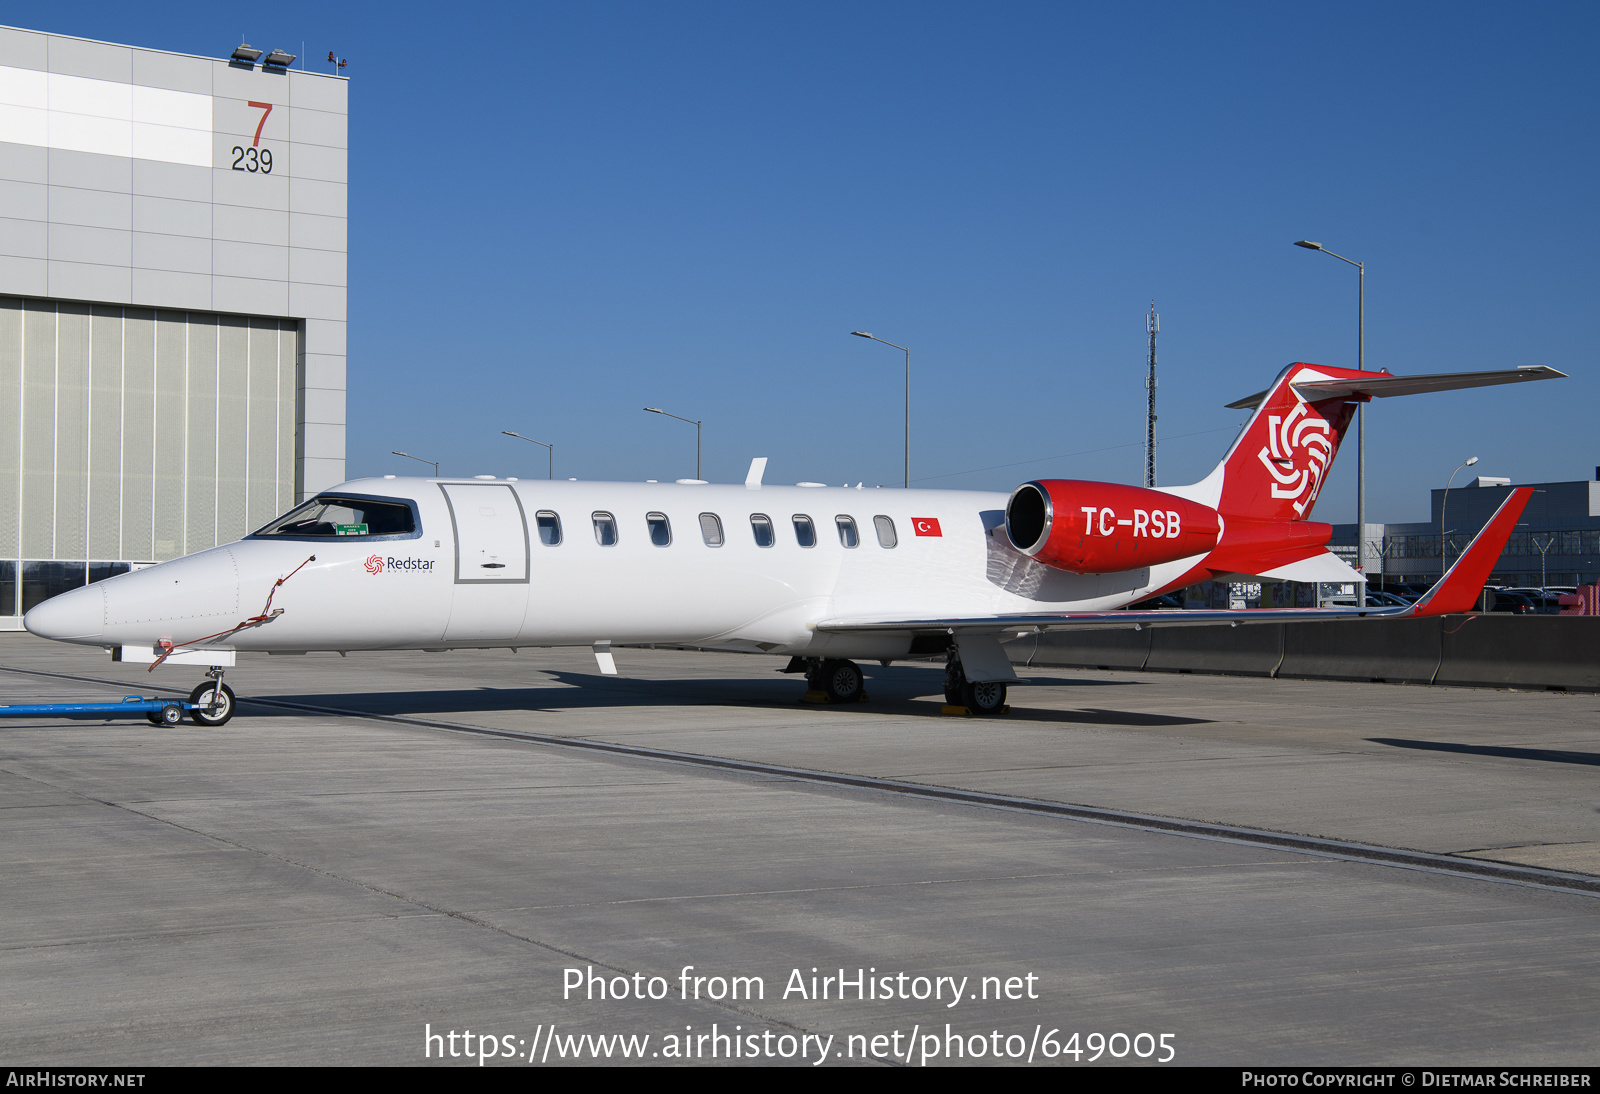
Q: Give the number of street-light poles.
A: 6